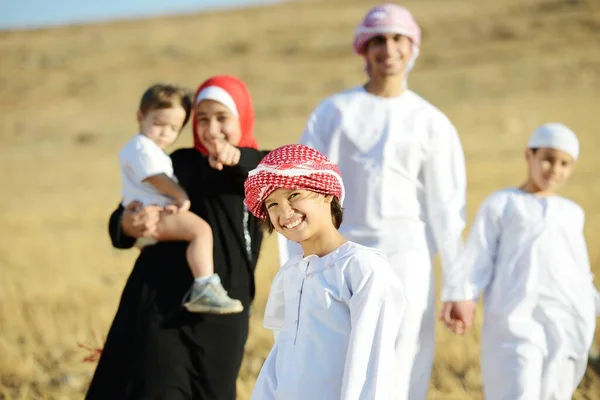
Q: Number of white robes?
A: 3